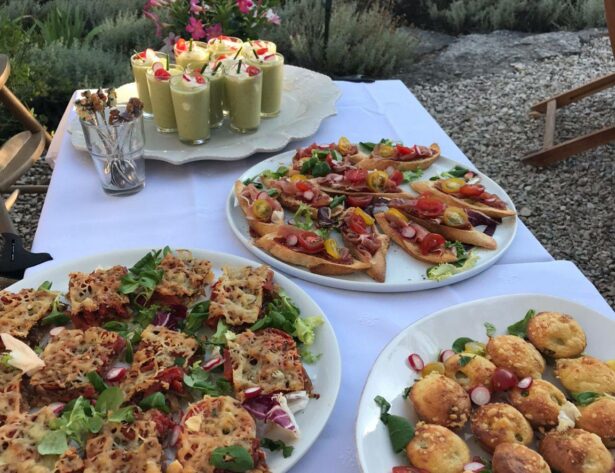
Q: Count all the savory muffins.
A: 11